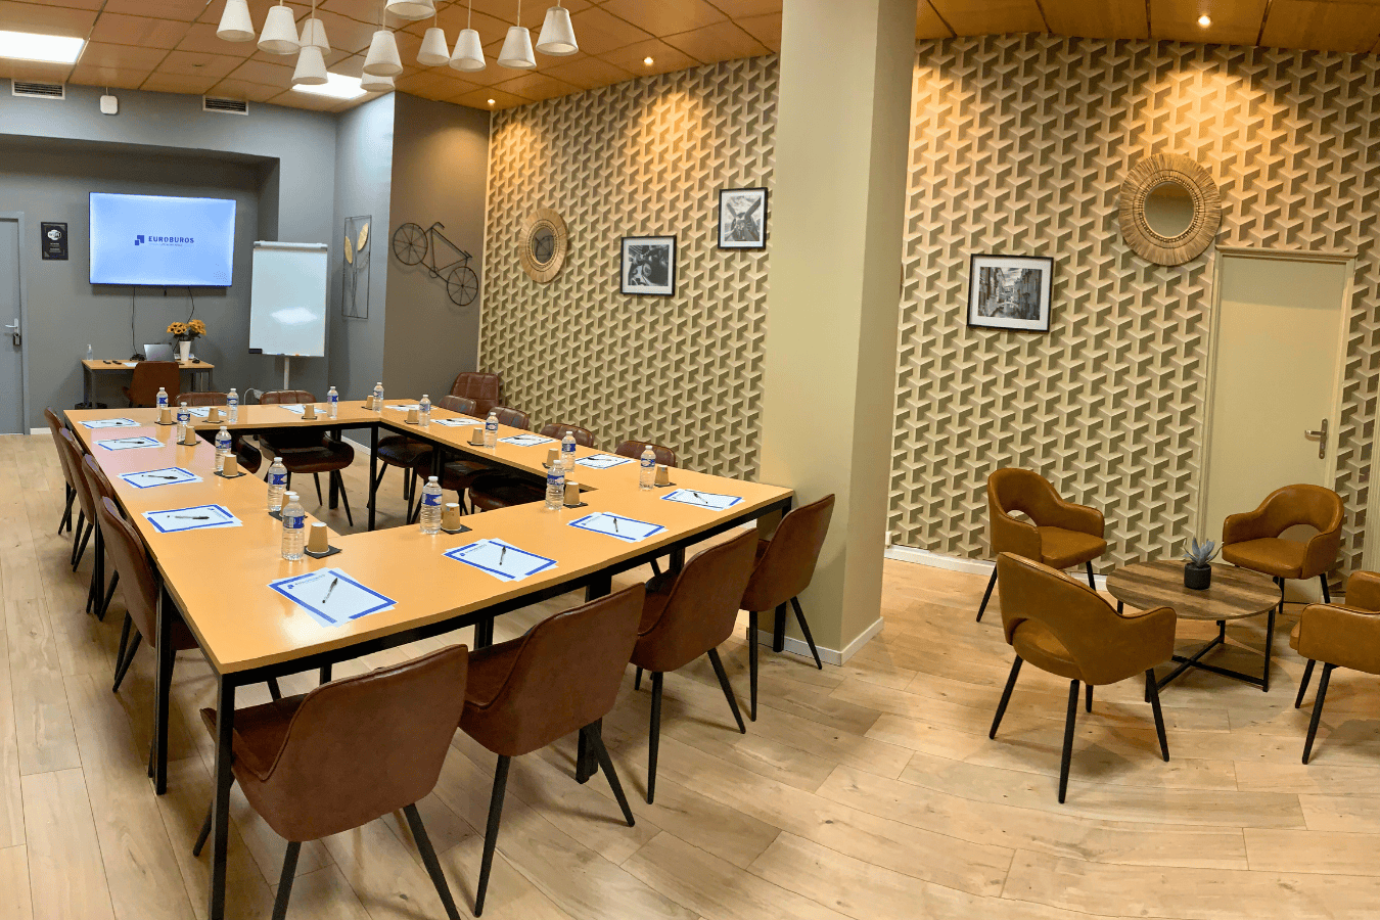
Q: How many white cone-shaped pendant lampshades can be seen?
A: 11